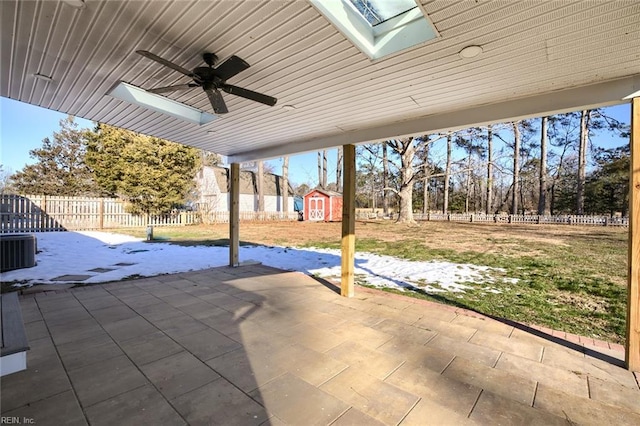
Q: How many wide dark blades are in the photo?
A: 5